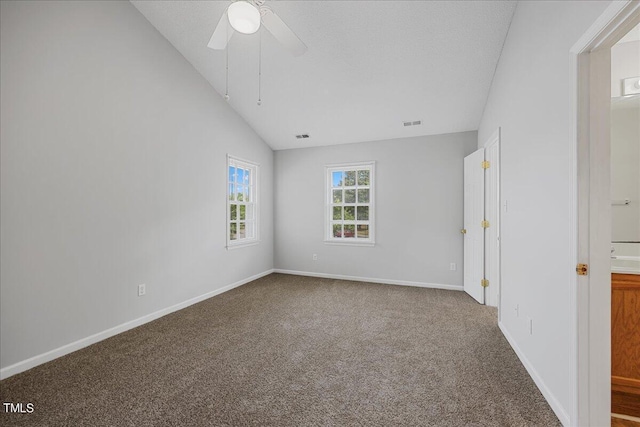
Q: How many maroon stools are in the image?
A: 0